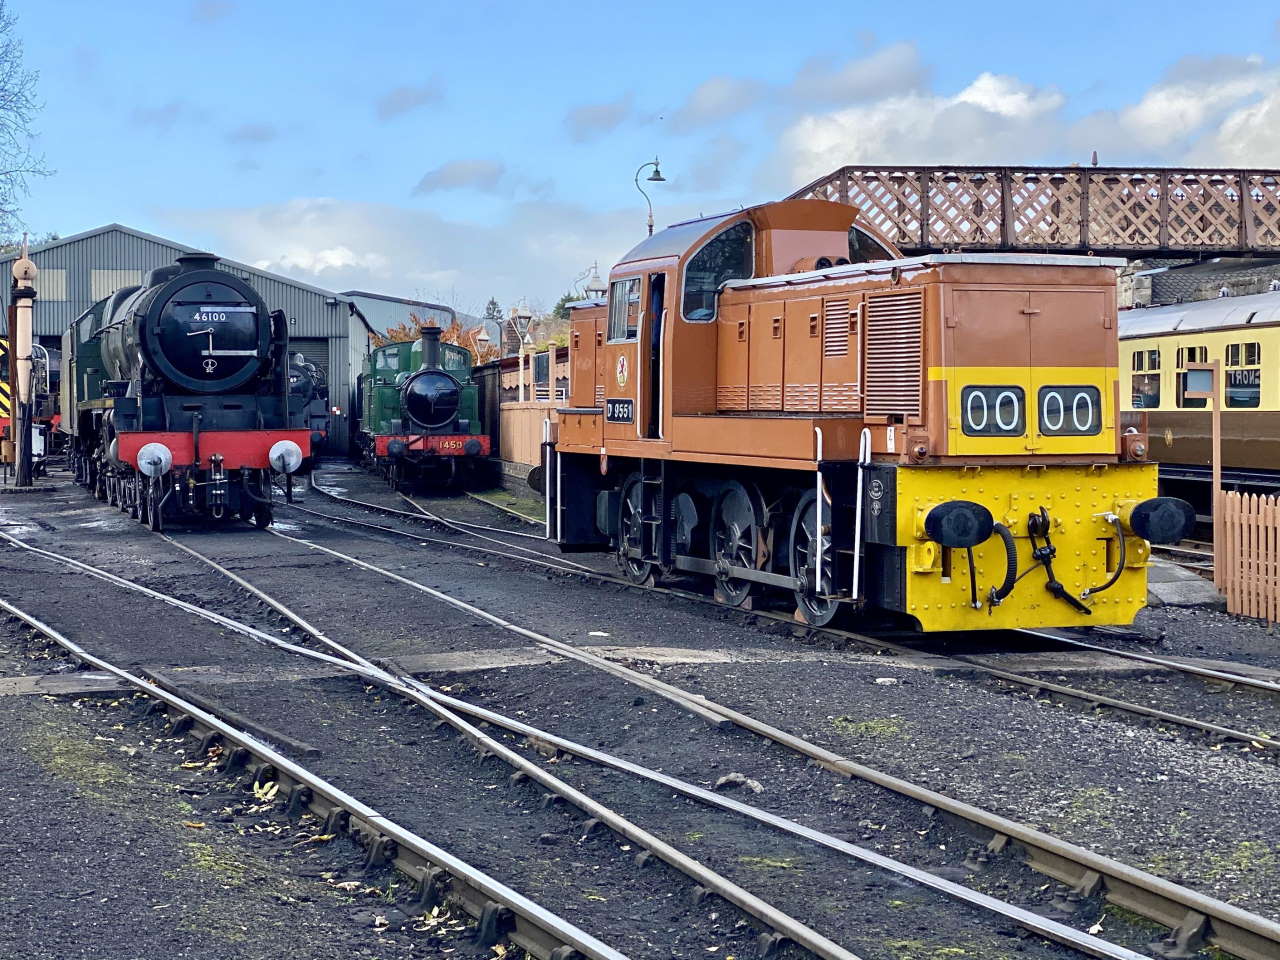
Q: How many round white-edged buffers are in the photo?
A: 2